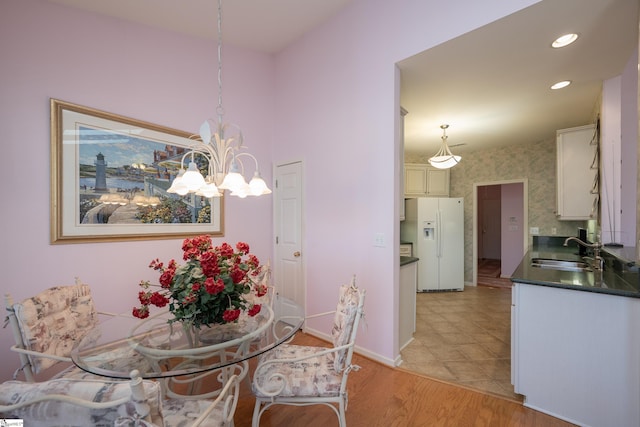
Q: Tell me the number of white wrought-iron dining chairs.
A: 4